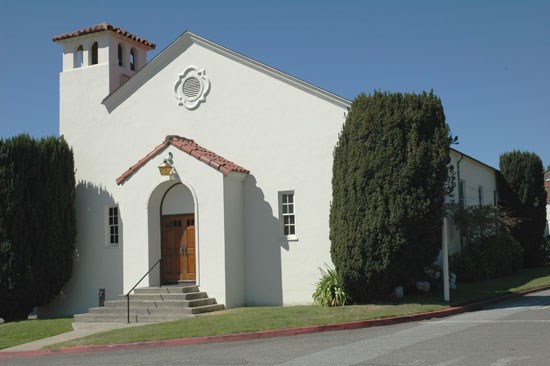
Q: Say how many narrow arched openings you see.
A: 4